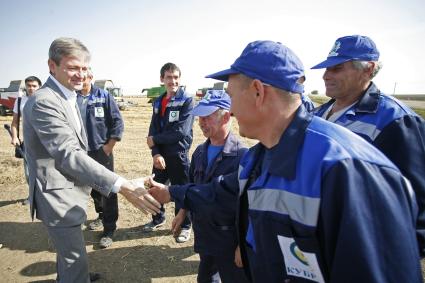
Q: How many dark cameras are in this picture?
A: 1